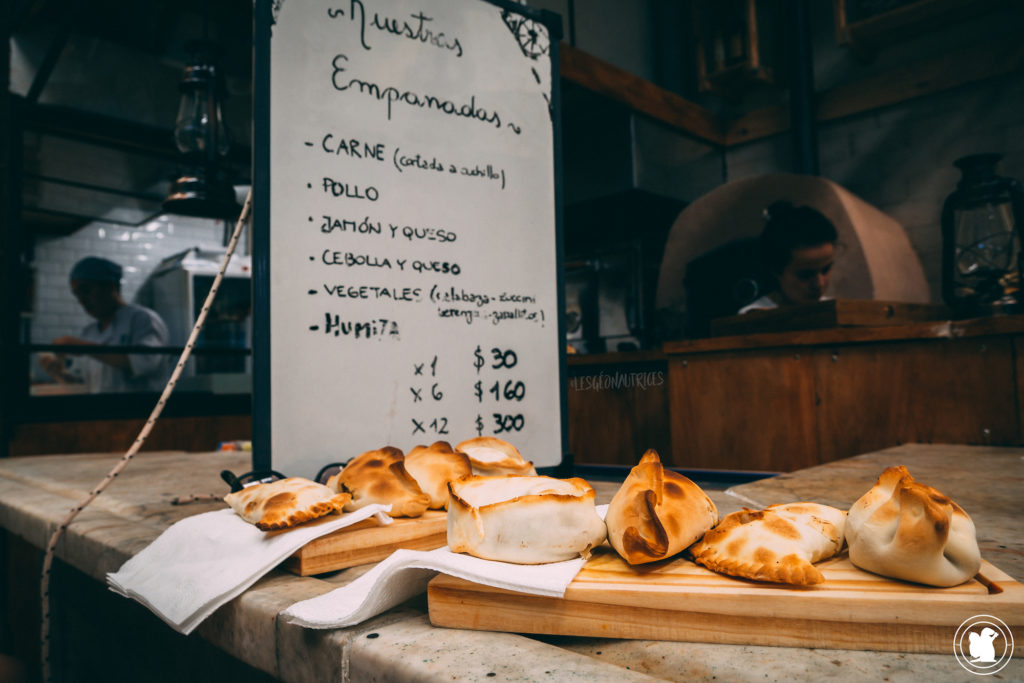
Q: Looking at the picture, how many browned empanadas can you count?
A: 8